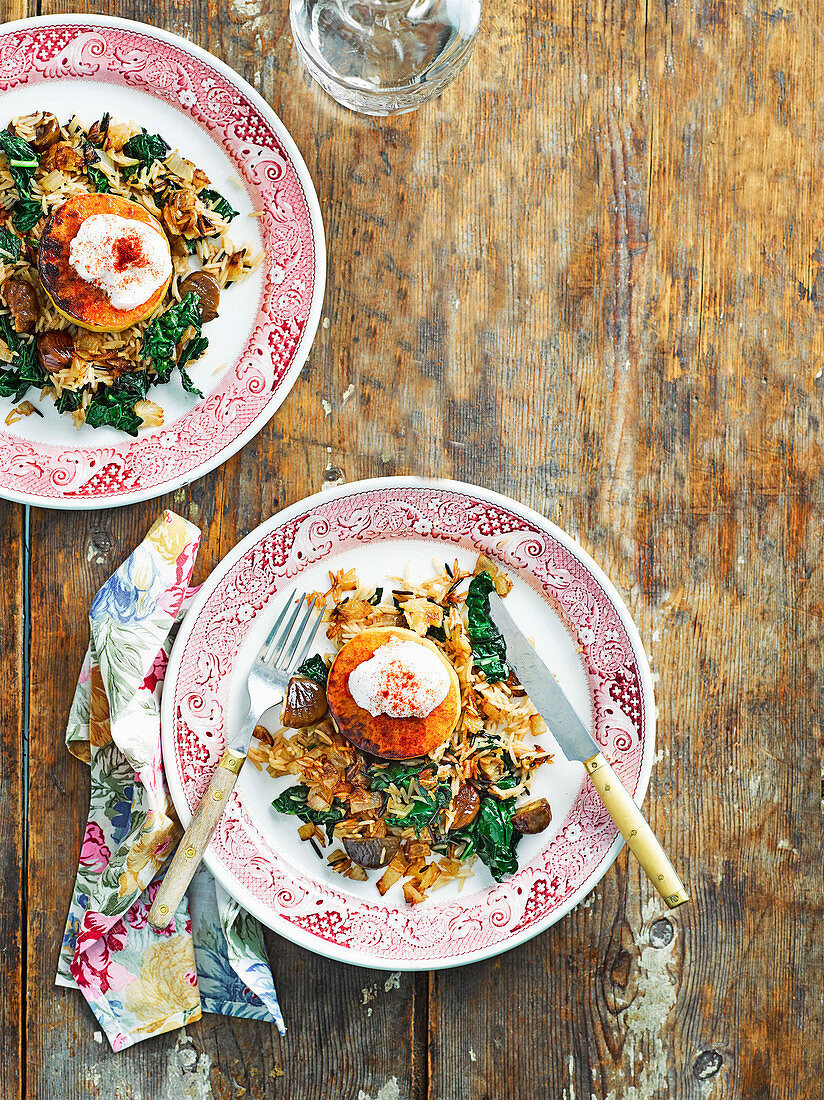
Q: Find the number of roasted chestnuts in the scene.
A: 8